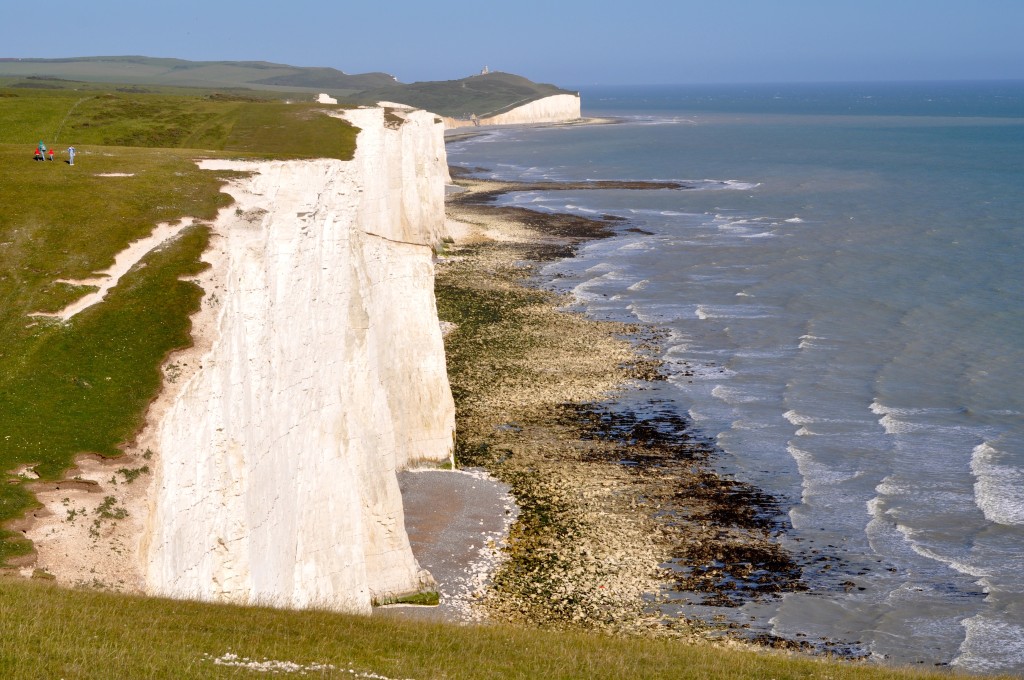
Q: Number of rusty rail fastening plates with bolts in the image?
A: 0